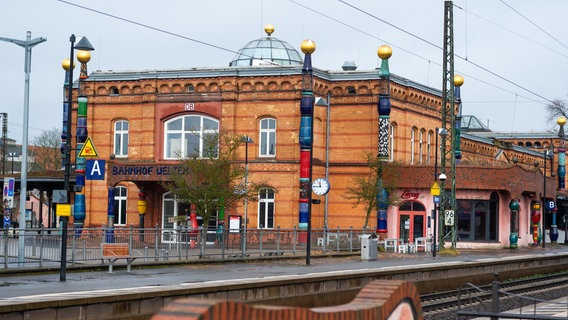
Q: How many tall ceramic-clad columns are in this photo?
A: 6